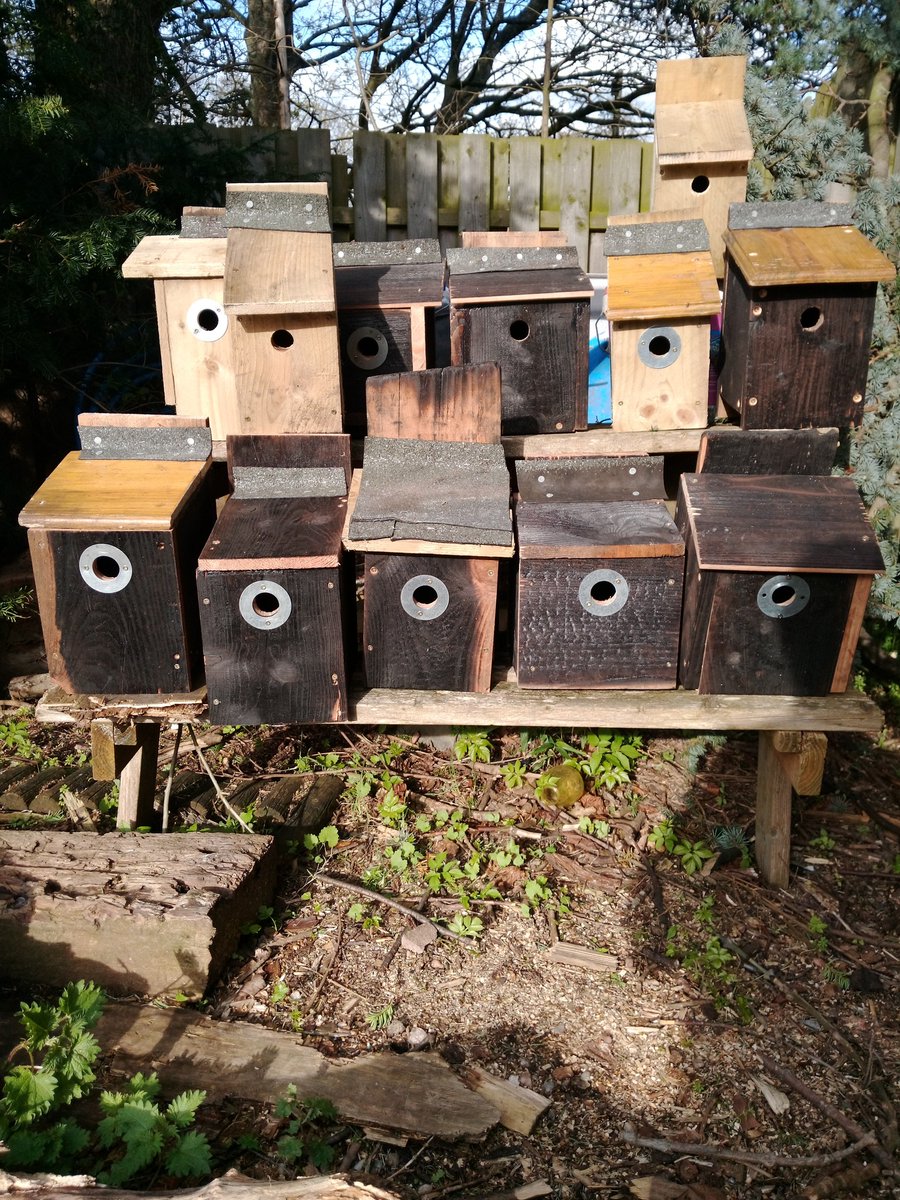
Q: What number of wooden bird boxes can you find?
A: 12